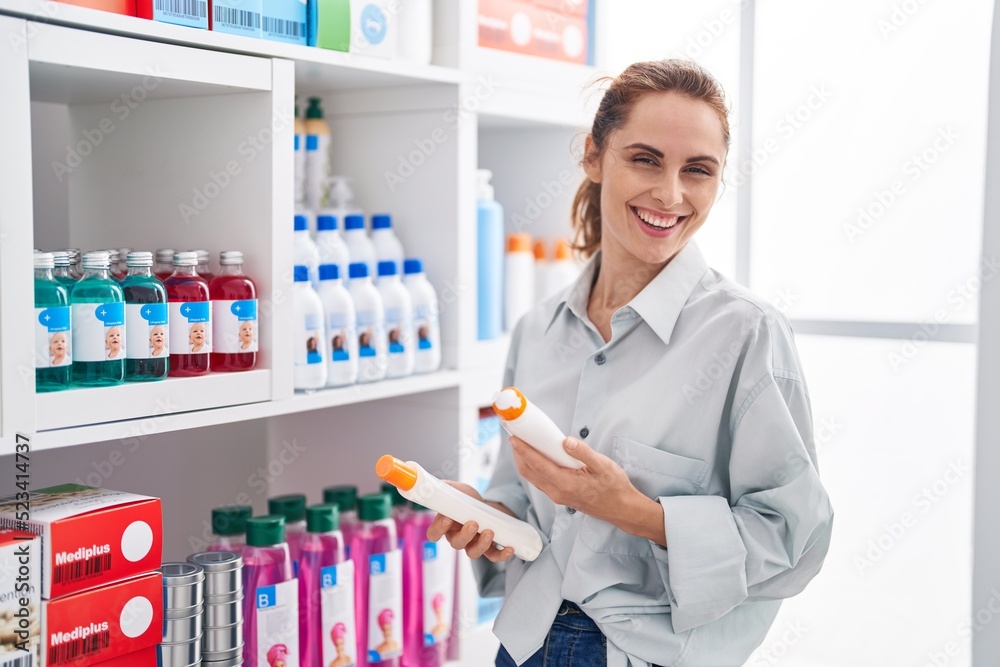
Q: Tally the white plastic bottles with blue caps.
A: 9